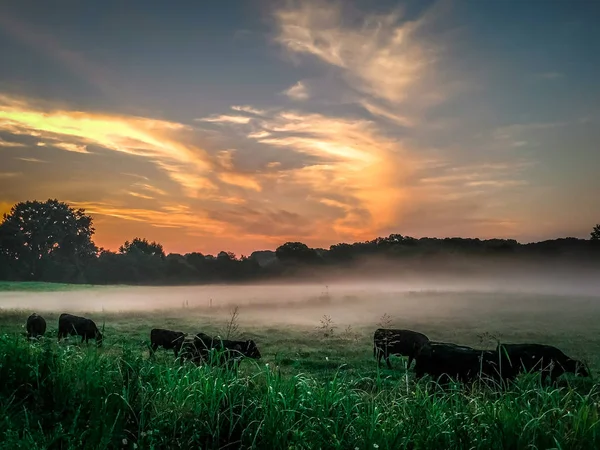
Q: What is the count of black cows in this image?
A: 8